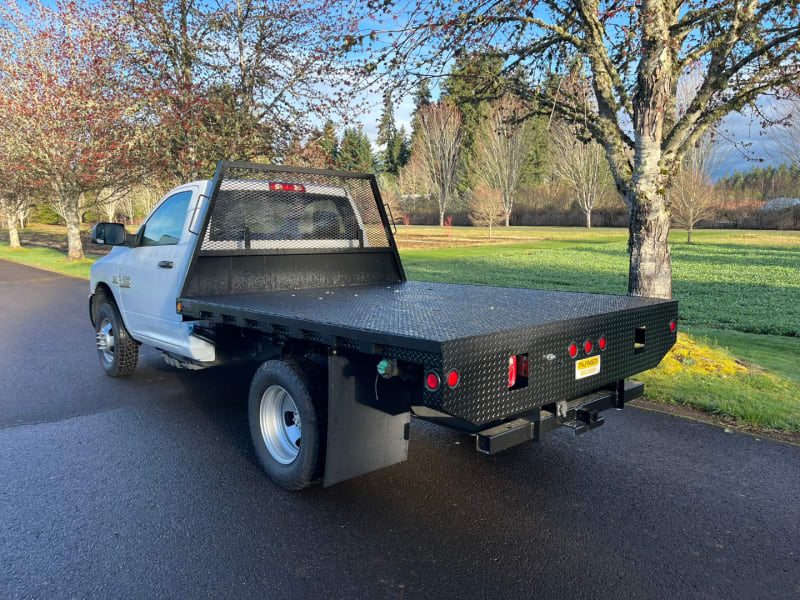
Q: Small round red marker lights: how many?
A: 6